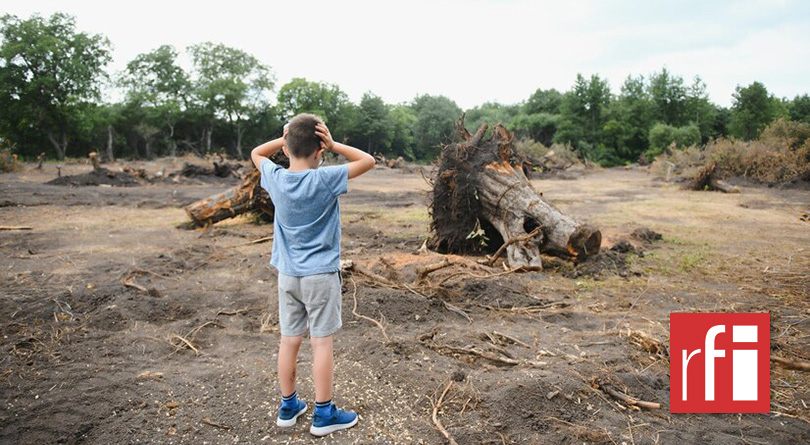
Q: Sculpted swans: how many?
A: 0